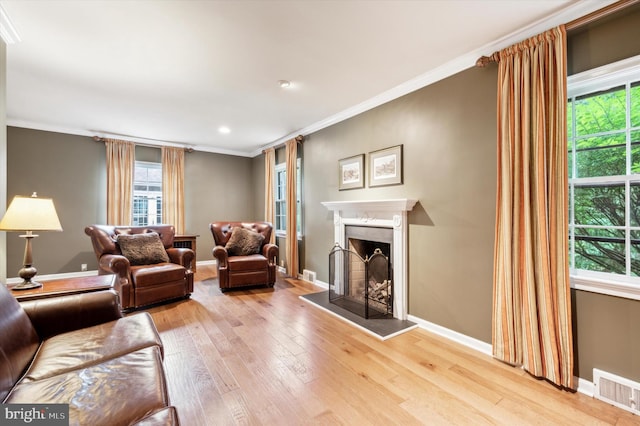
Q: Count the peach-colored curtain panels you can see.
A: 5